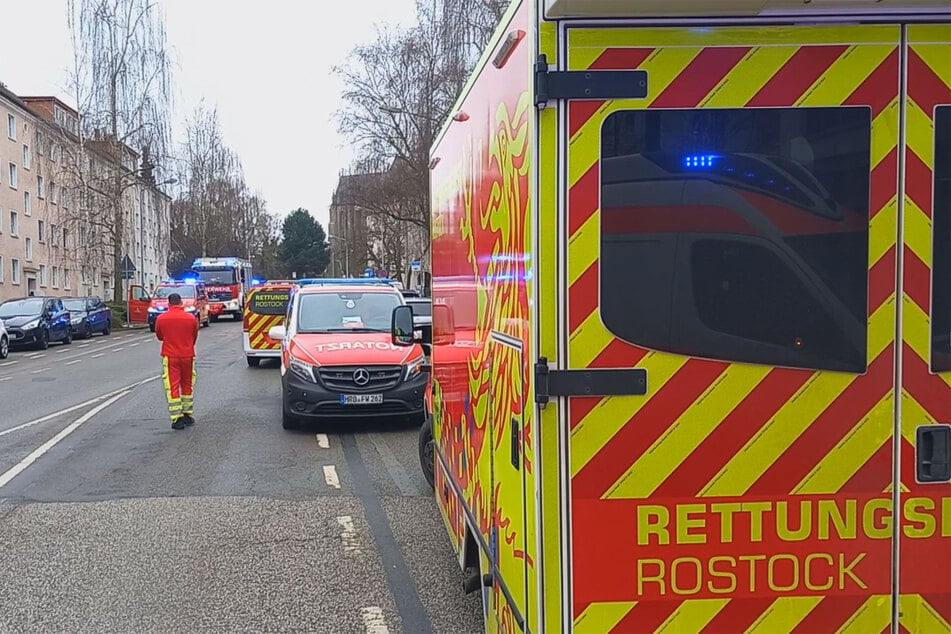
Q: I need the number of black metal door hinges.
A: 2